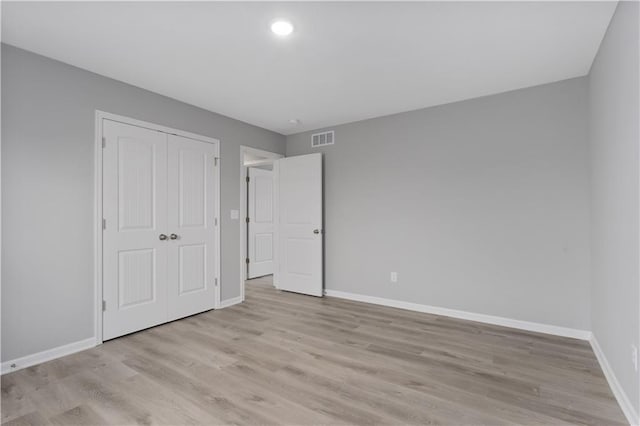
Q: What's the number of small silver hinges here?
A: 9